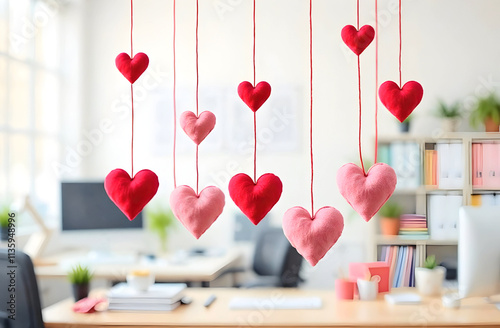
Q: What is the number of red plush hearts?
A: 6